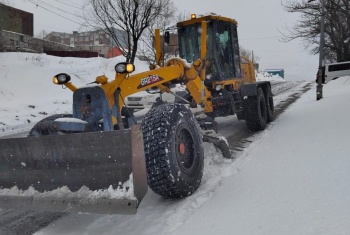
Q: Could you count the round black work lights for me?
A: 2